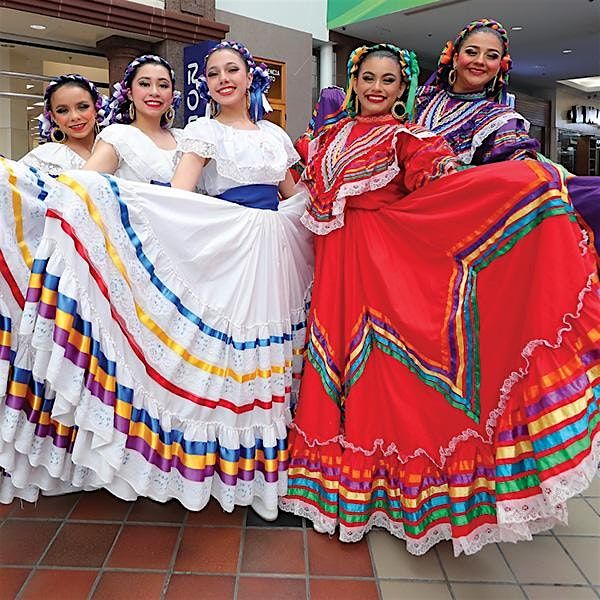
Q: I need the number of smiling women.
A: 5